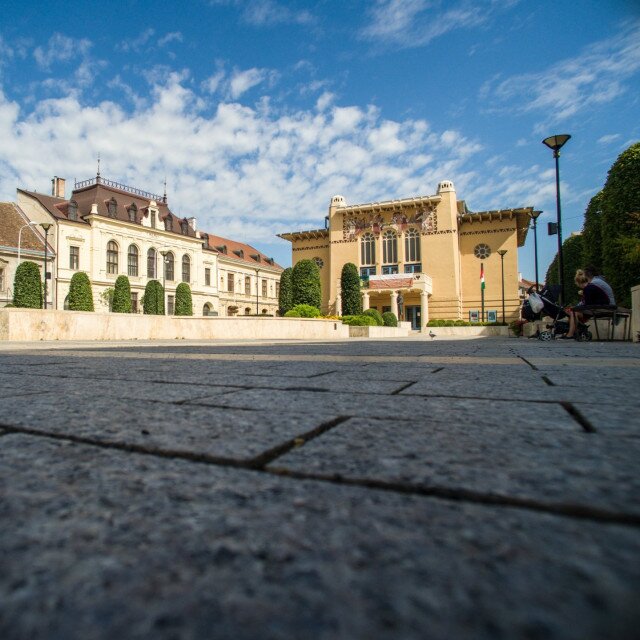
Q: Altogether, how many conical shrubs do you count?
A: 8